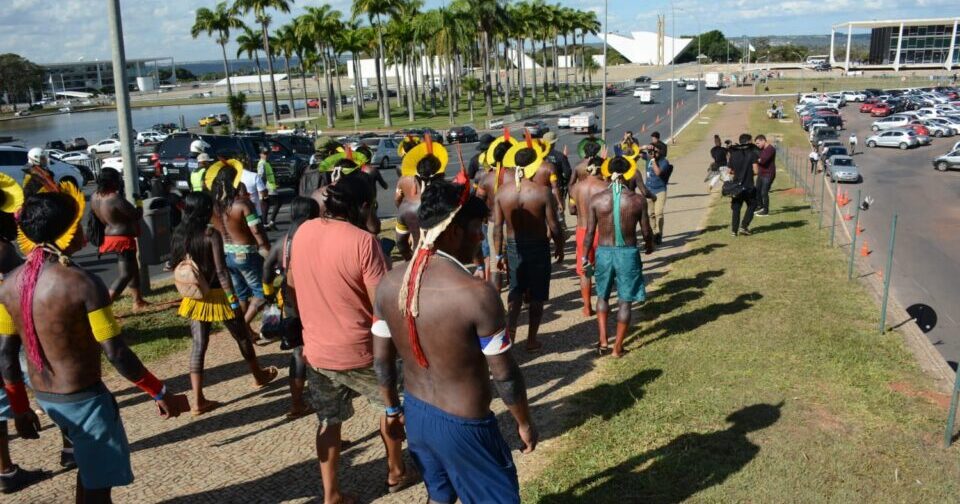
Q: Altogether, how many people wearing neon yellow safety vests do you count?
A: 2